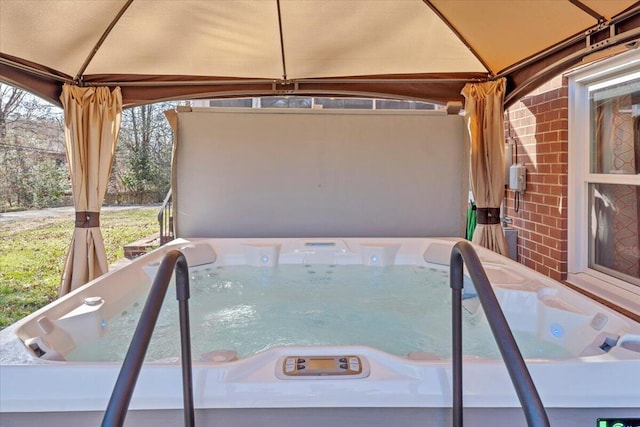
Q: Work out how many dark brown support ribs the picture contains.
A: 4